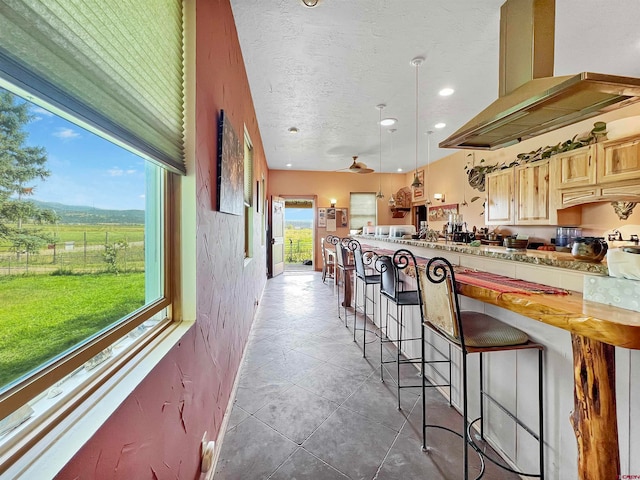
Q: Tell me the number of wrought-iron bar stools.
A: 4